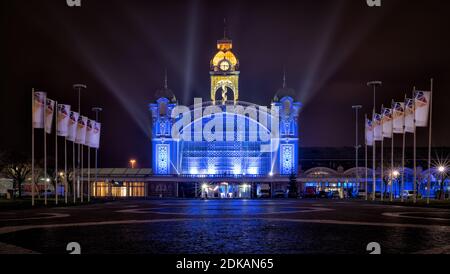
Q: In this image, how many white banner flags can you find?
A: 13